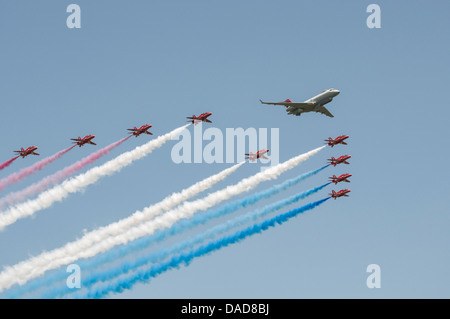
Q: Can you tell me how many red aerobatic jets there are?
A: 9